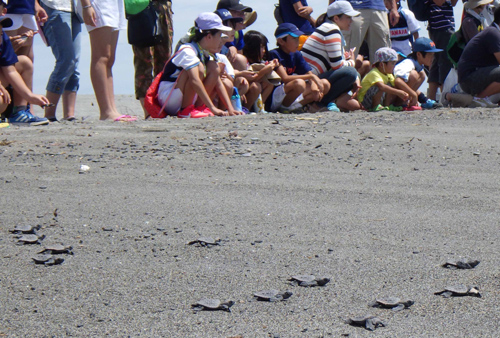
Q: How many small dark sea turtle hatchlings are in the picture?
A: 12